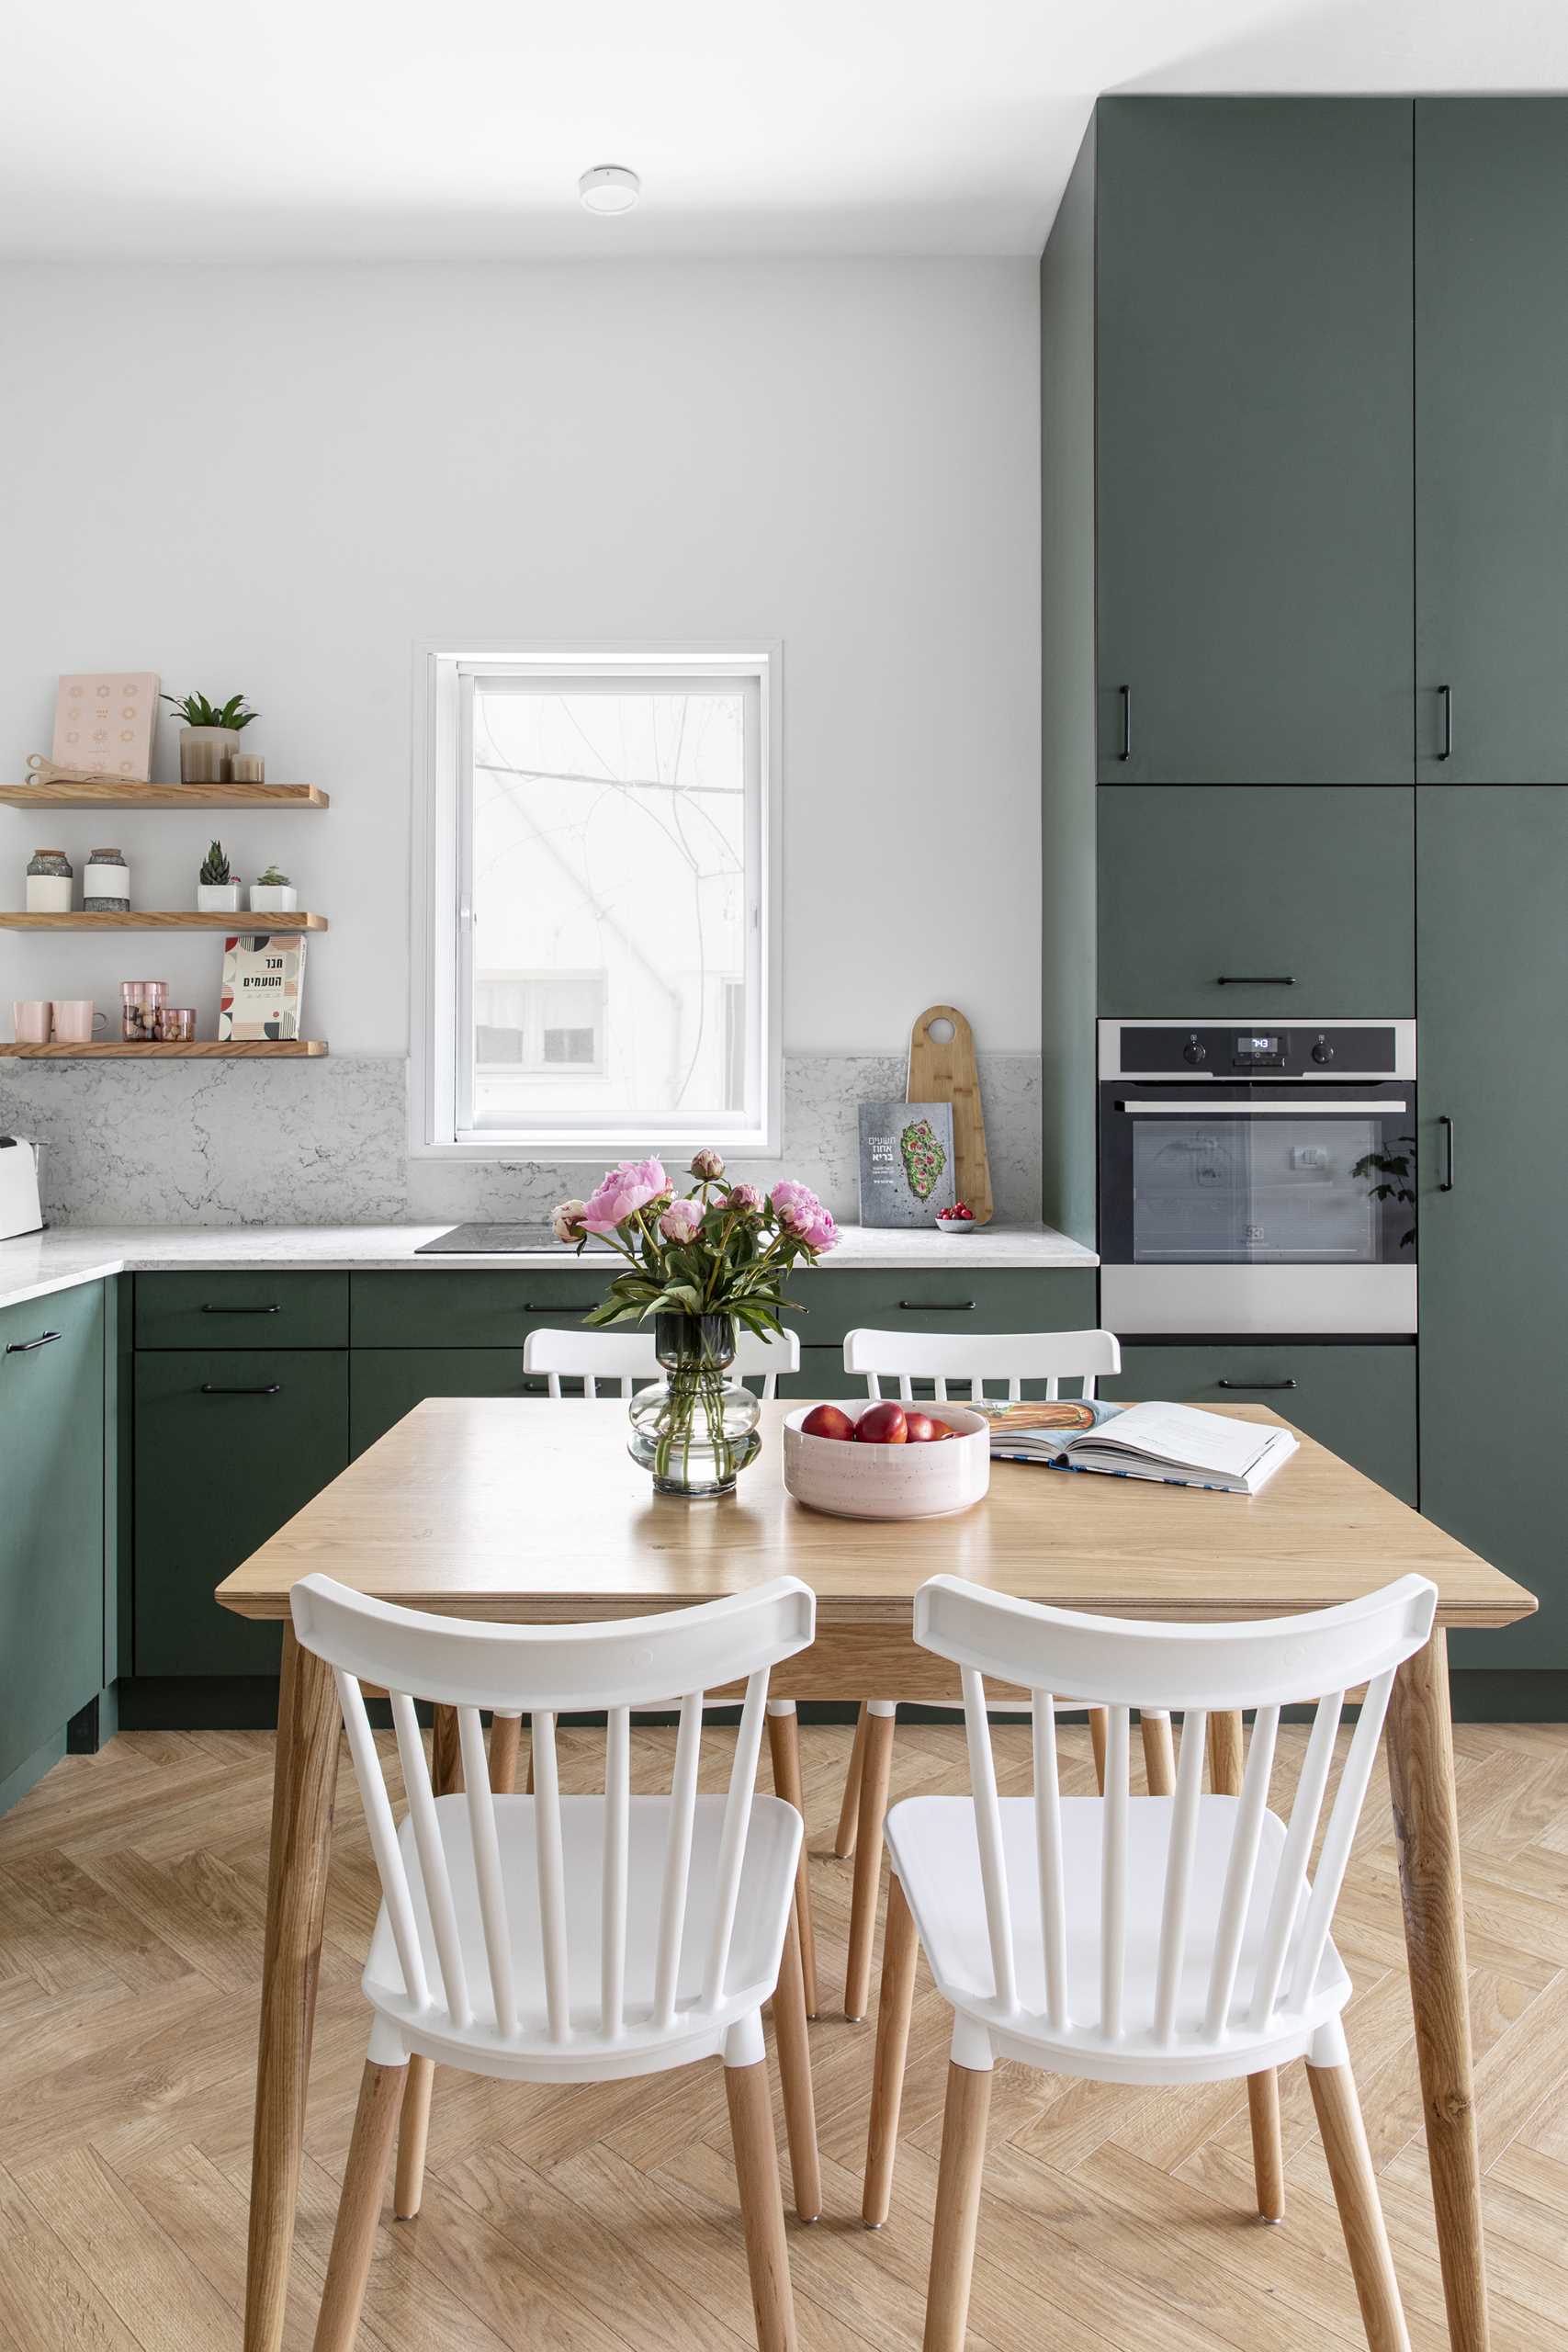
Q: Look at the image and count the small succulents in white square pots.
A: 2